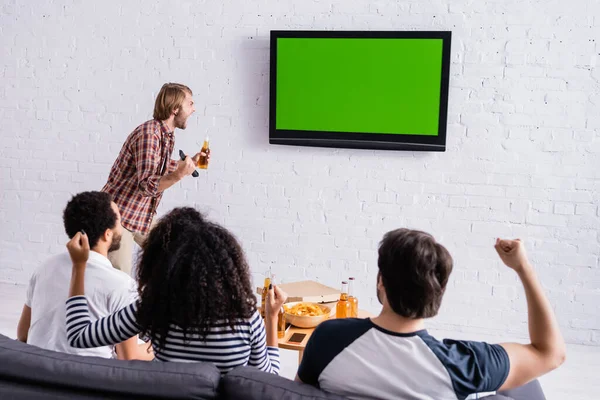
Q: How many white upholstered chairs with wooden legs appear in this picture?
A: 0